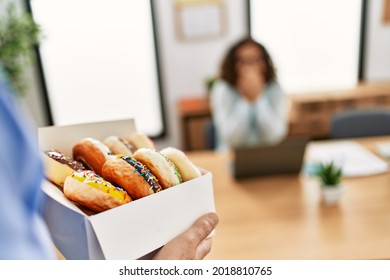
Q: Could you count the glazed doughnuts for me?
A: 8